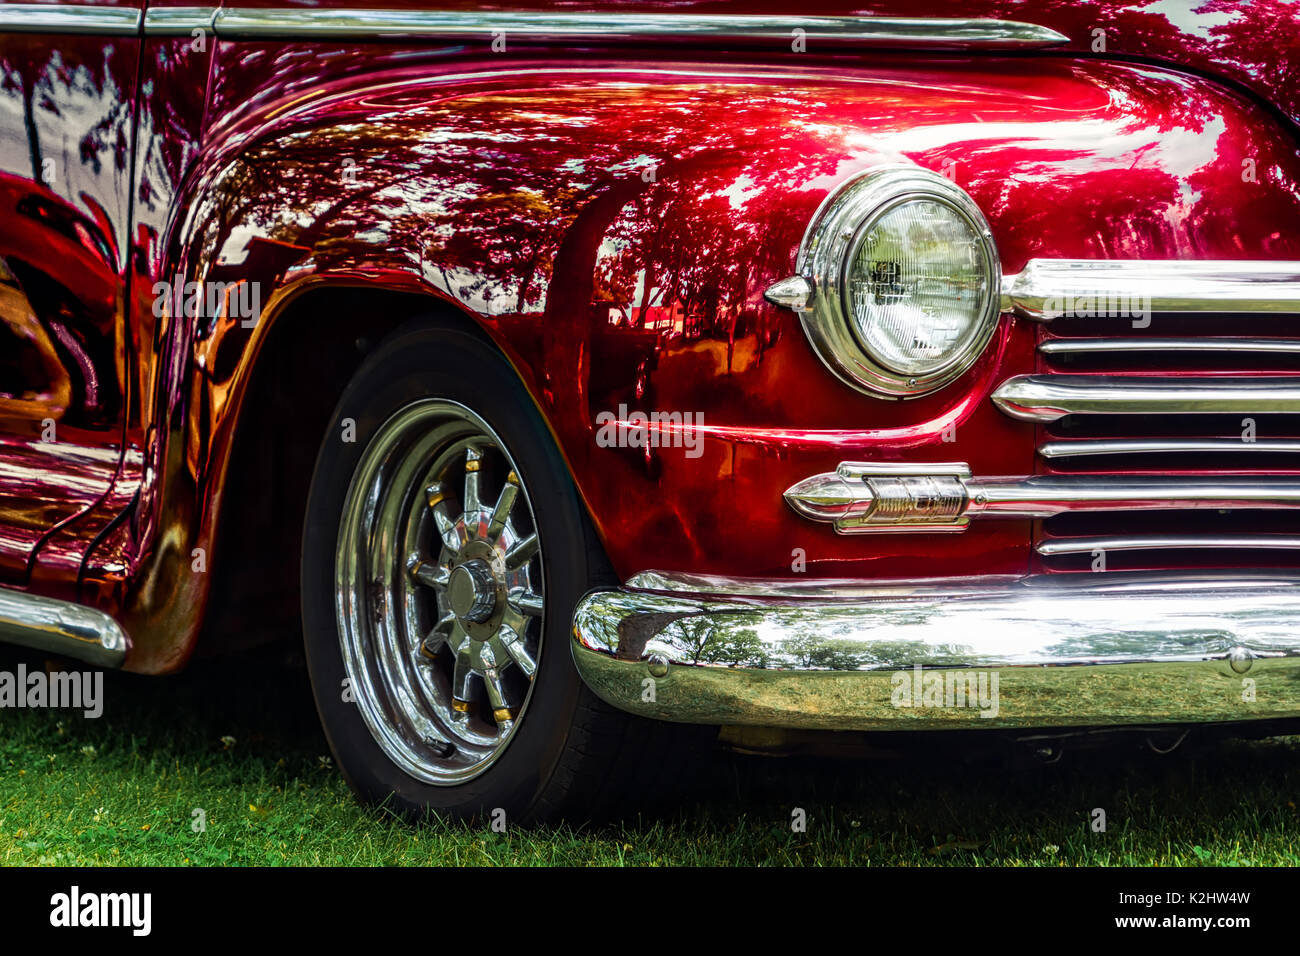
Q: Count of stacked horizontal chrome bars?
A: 6